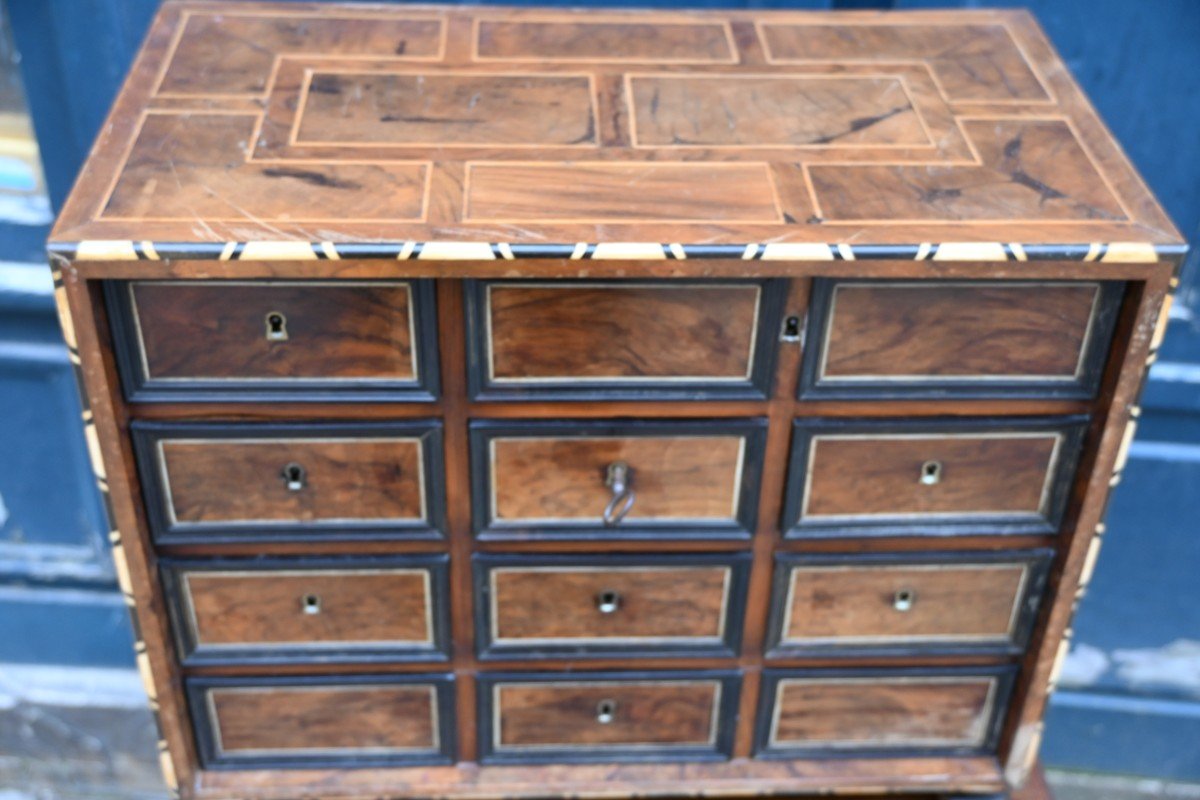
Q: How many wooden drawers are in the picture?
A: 12